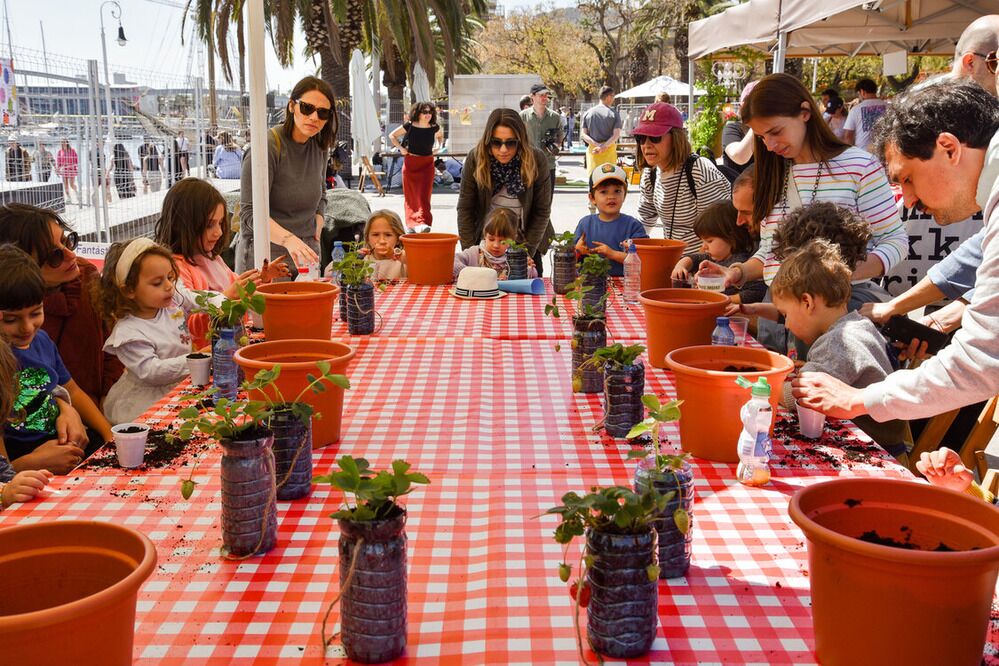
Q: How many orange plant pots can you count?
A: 8